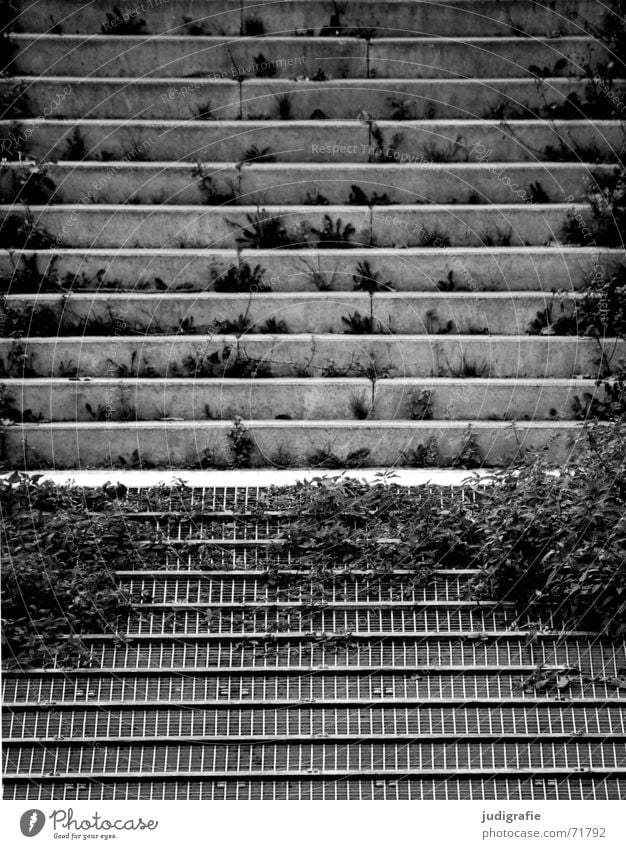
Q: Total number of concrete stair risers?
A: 11